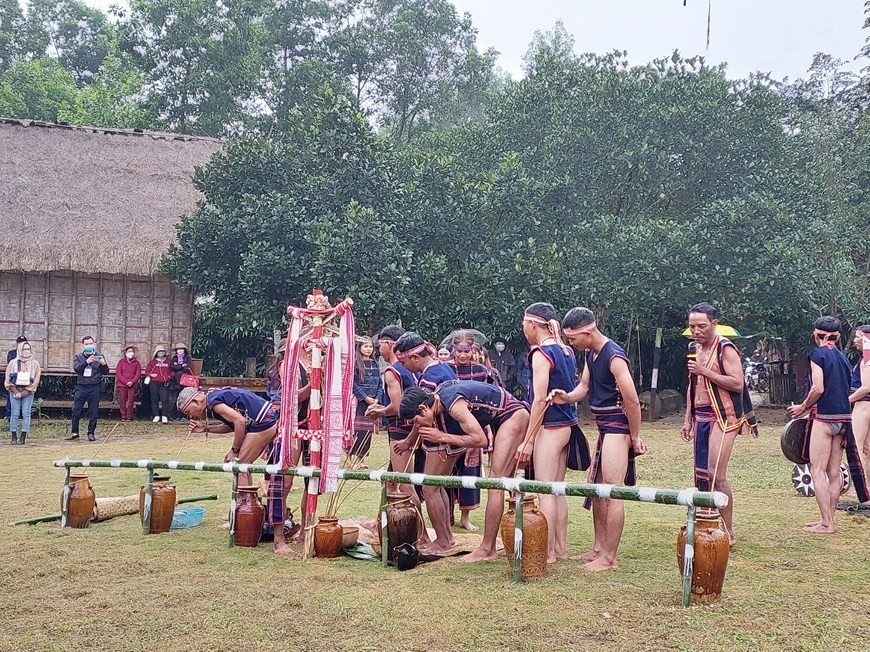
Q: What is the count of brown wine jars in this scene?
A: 7